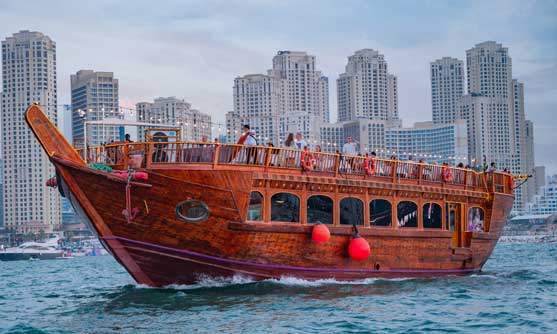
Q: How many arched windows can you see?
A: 8